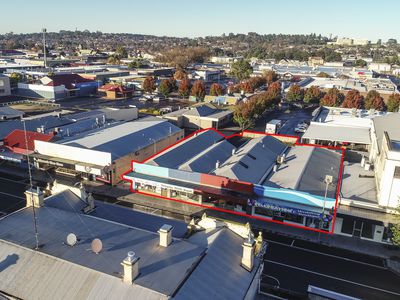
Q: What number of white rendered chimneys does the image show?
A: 4